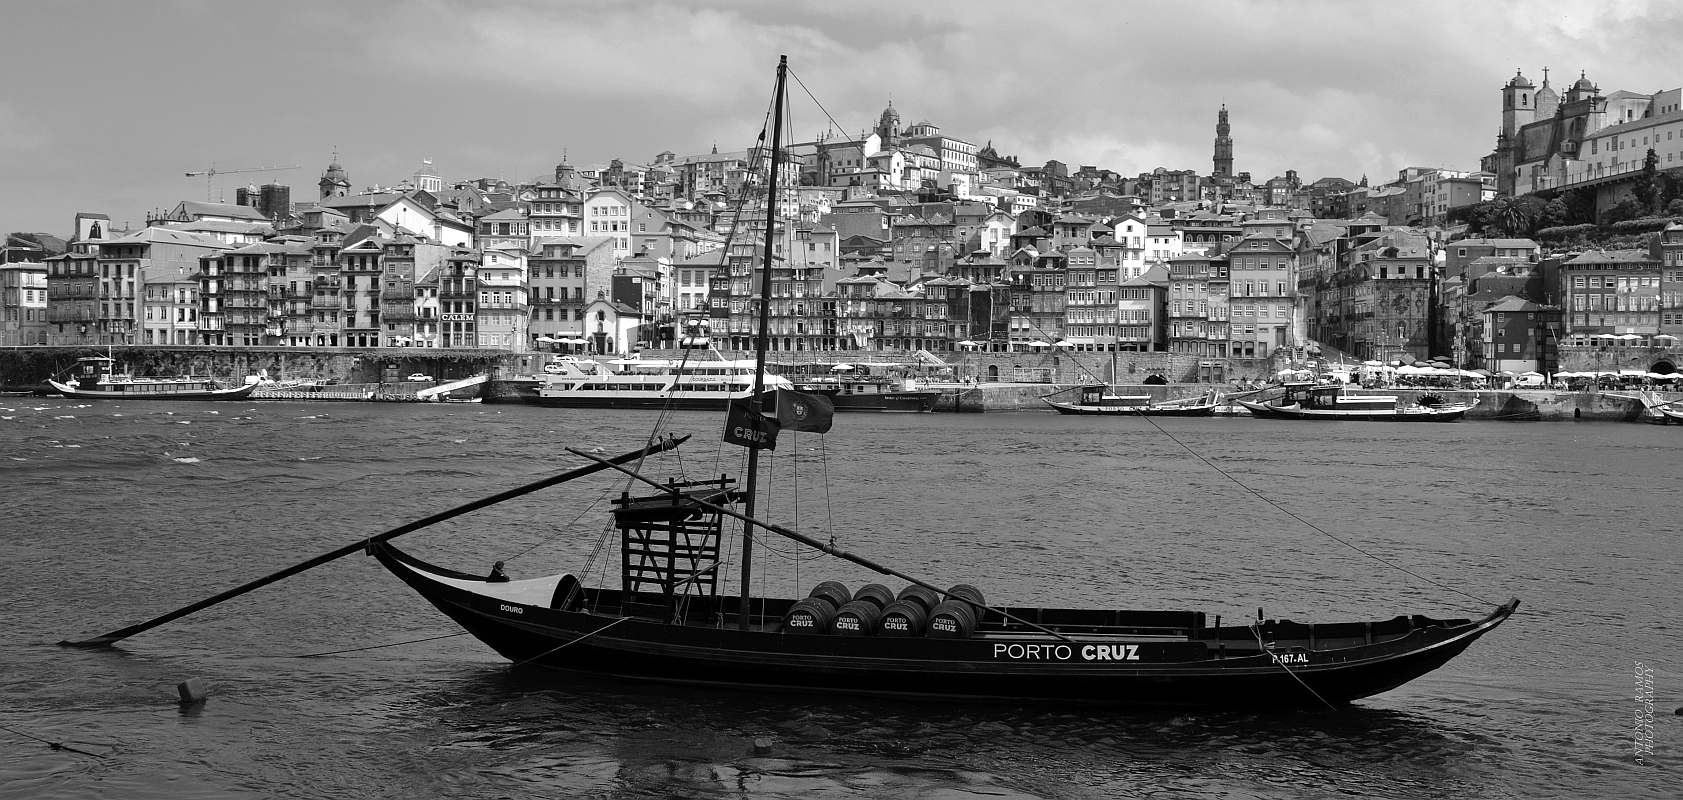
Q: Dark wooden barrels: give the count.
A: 8